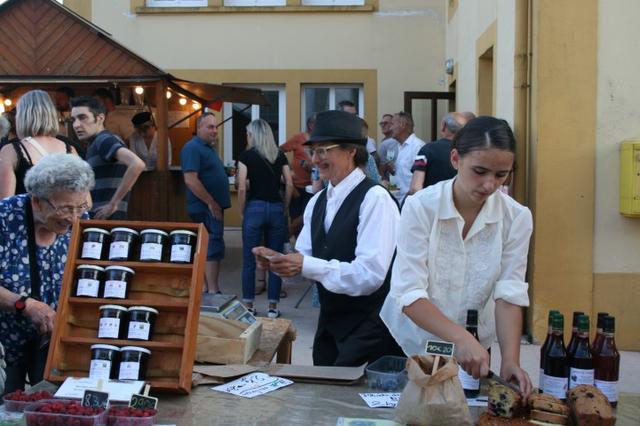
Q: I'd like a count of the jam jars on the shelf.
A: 10